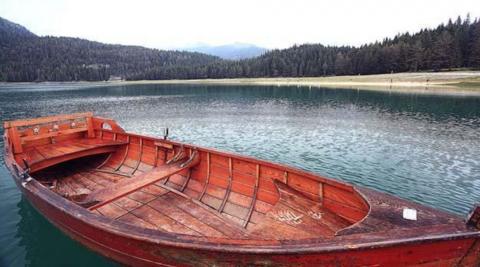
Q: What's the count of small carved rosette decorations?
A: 3